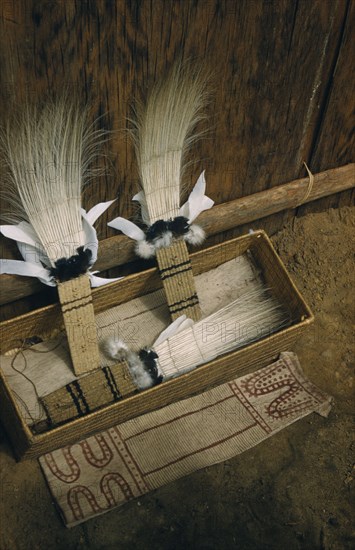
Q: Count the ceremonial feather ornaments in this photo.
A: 3